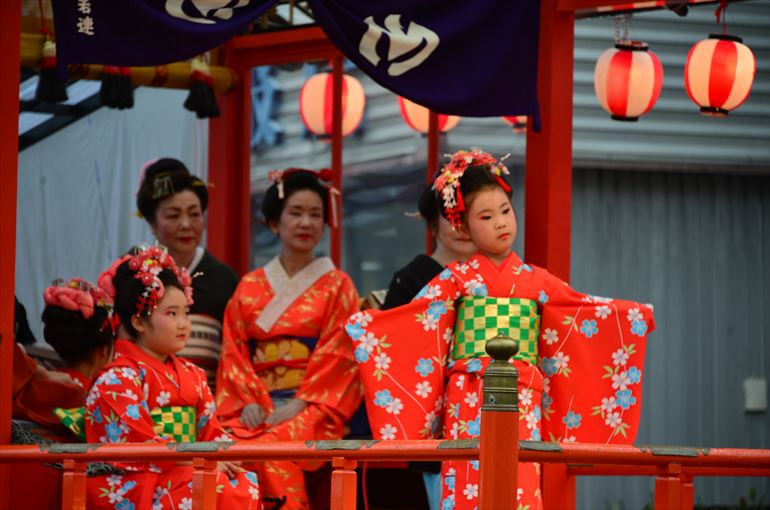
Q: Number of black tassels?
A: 3